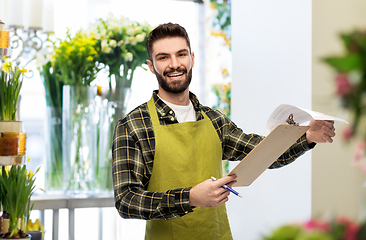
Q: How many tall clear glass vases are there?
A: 3